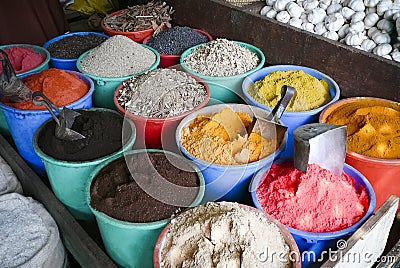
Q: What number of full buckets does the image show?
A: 15